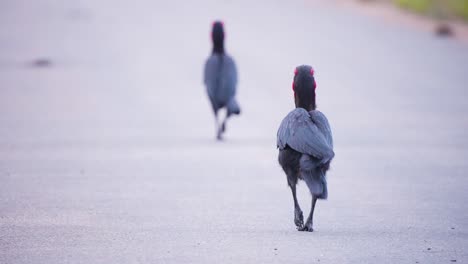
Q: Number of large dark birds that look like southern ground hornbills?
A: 2